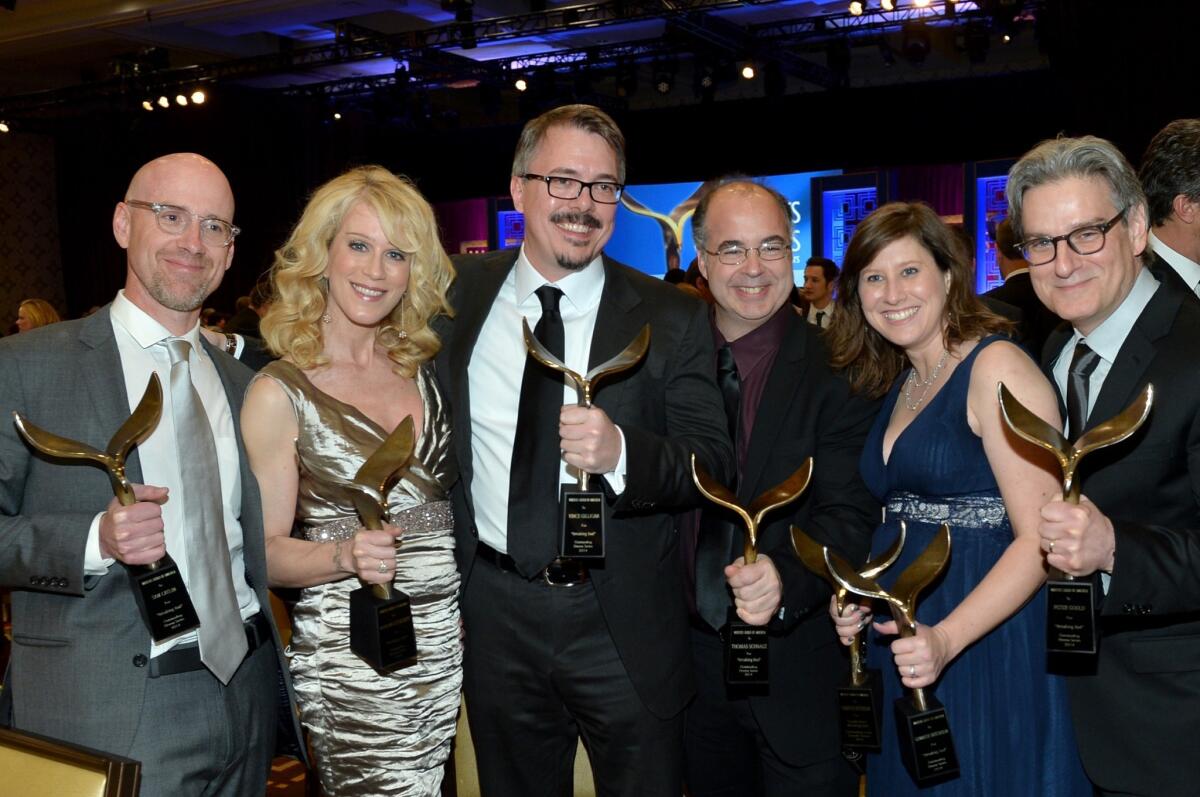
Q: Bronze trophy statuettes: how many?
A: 7